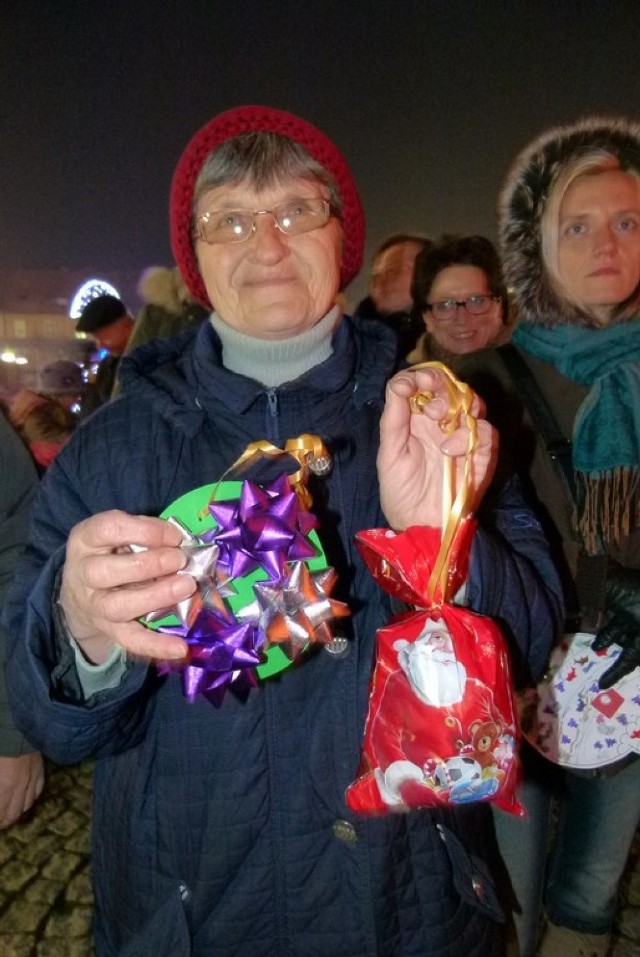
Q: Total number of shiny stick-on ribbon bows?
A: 4